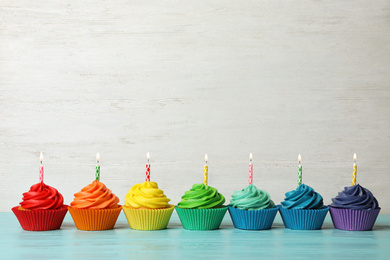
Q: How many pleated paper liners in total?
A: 7